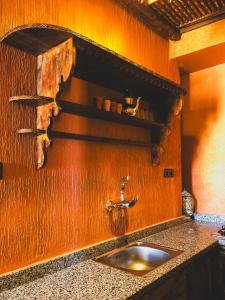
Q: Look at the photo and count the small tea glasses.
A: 4